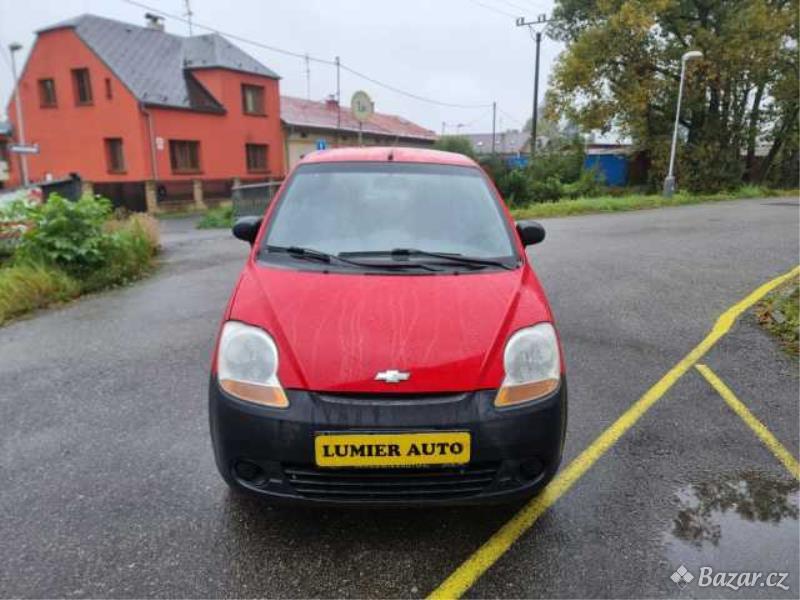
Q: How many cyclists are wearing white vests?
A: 0